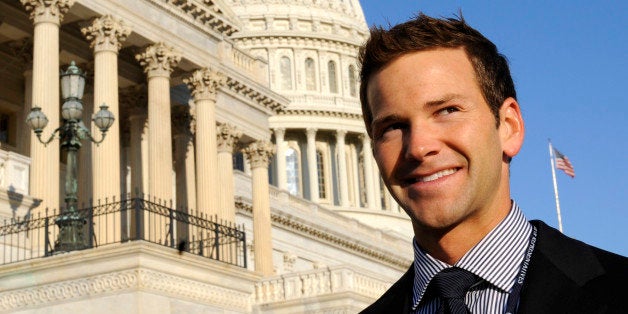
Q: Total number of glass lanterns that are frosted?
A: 4